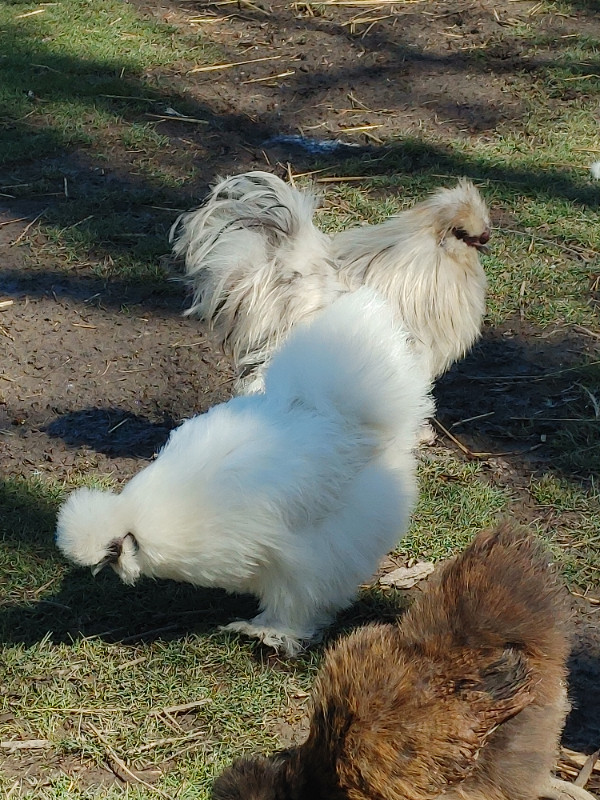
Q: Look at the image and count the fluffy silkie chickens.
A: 3